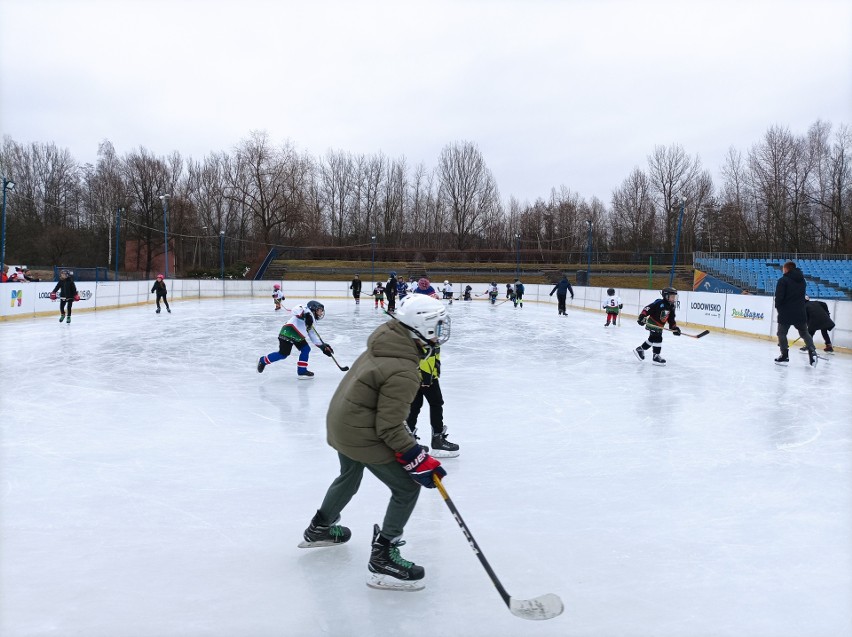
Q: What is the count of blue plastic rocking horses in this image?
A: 0